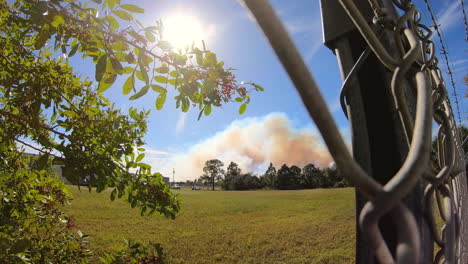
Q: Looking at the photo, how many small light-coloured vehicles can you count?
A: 2